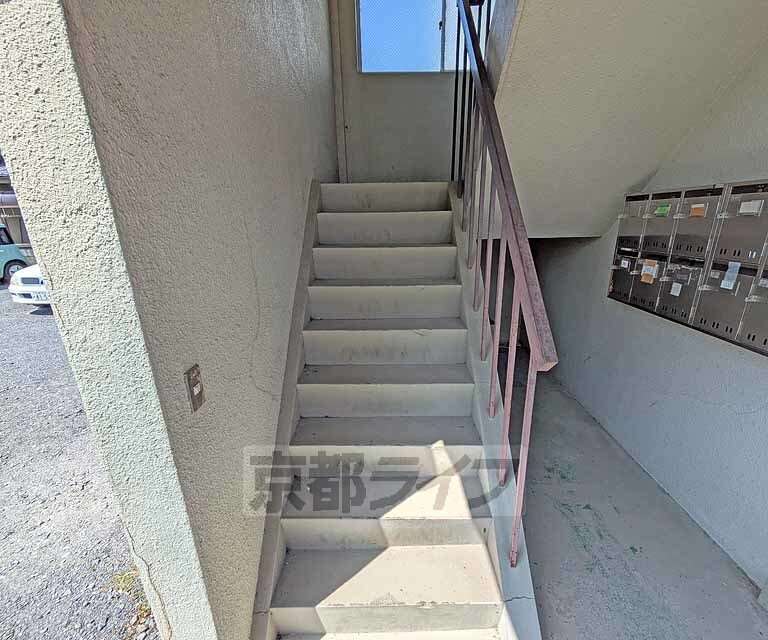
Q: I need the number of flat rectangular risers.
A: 9